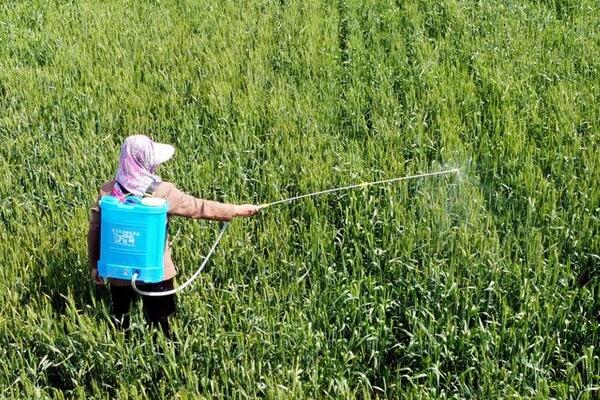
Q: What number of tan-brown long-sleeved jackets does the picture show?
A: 1